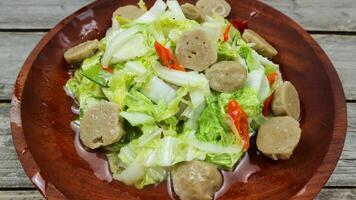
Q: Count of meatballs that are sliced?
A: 11